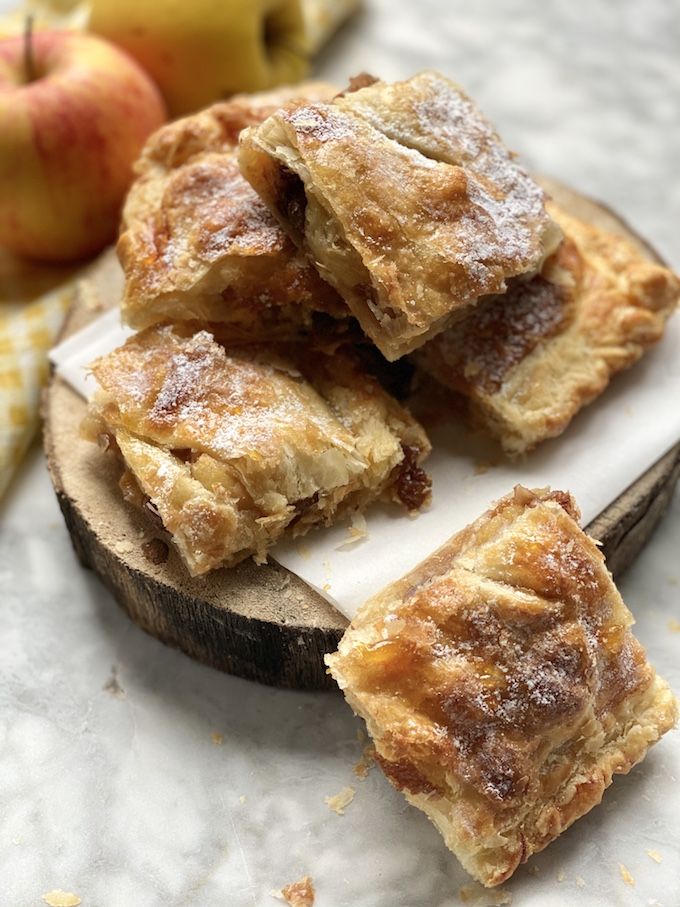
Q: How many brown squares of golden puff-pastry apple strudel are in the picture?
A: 5